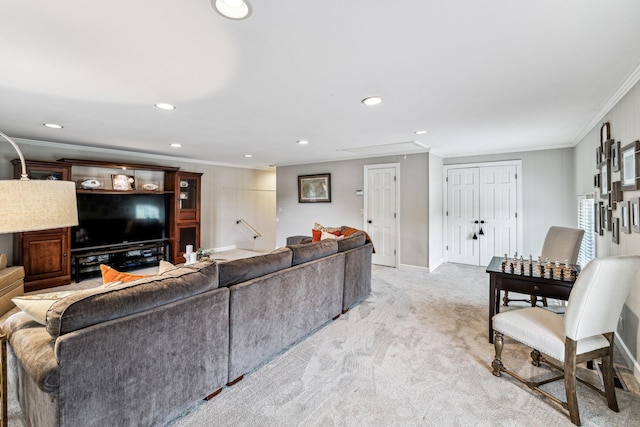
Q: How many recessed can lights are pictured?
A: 8